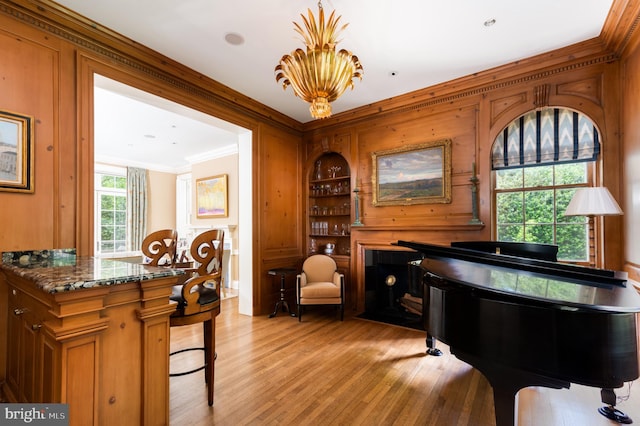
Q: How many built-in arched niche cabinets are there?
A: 1